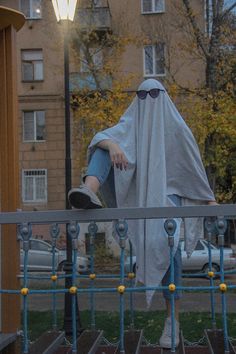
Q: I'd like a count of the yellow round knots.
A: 9